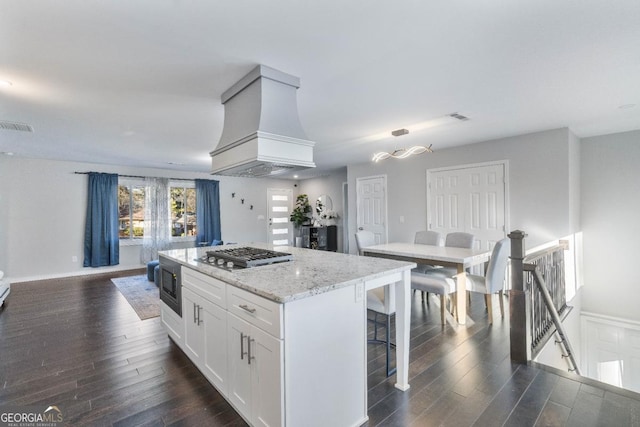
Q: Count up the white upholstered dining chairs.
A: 4